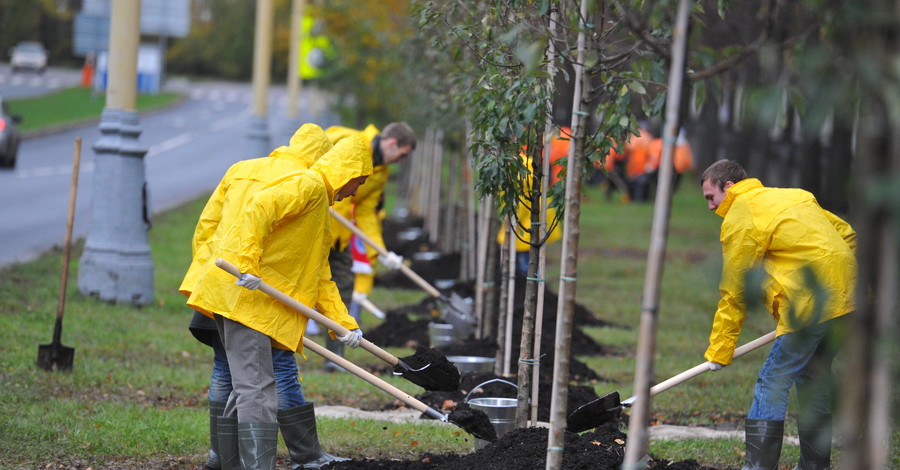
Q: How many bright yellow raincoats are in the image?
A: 5